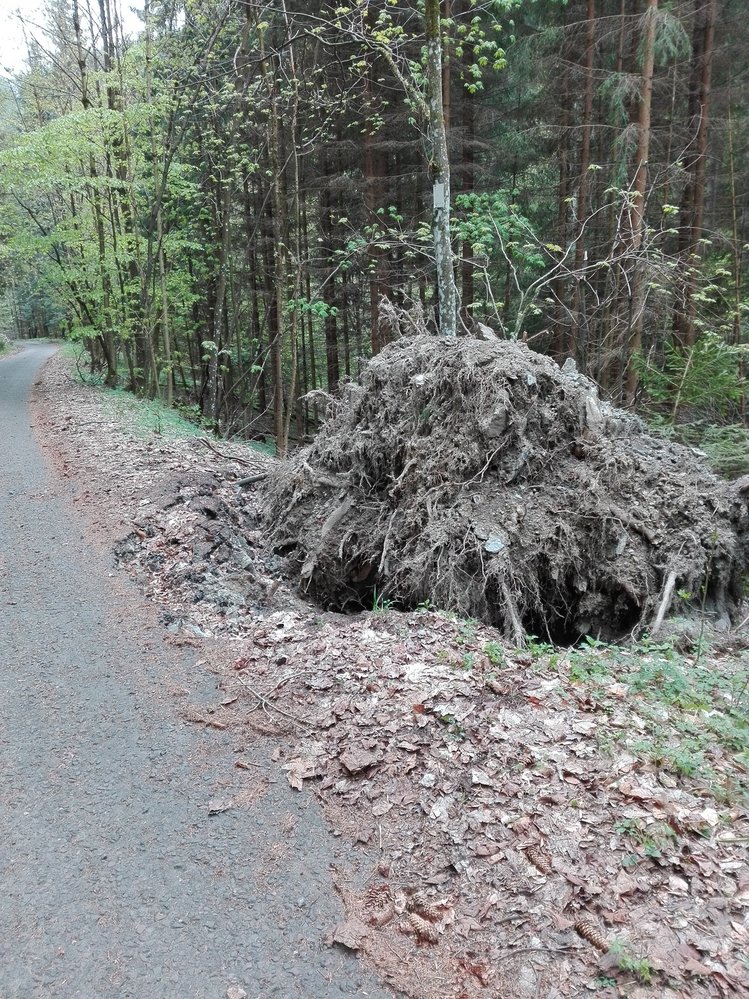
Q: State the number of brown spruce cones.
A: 5